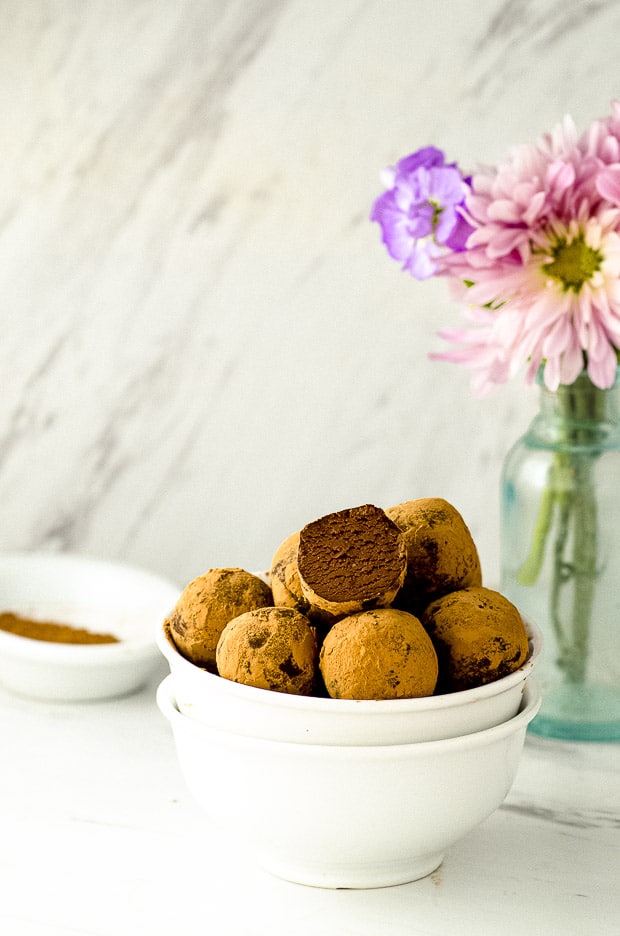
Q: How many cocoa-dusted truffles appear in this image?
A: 7